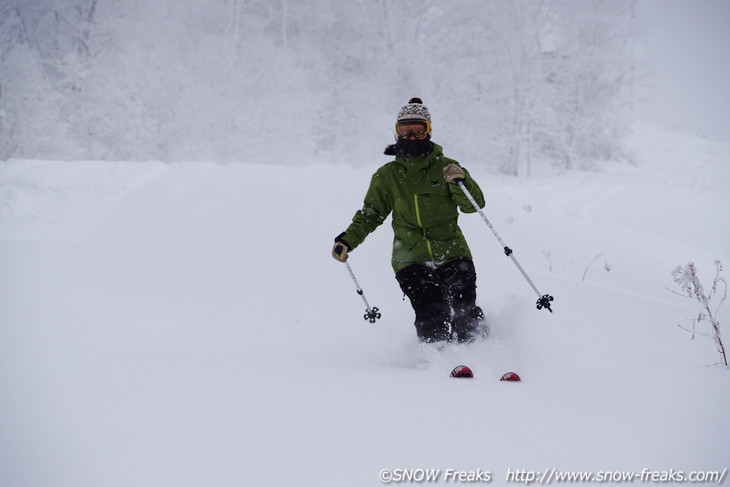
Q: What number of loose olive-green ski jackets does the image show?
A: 1